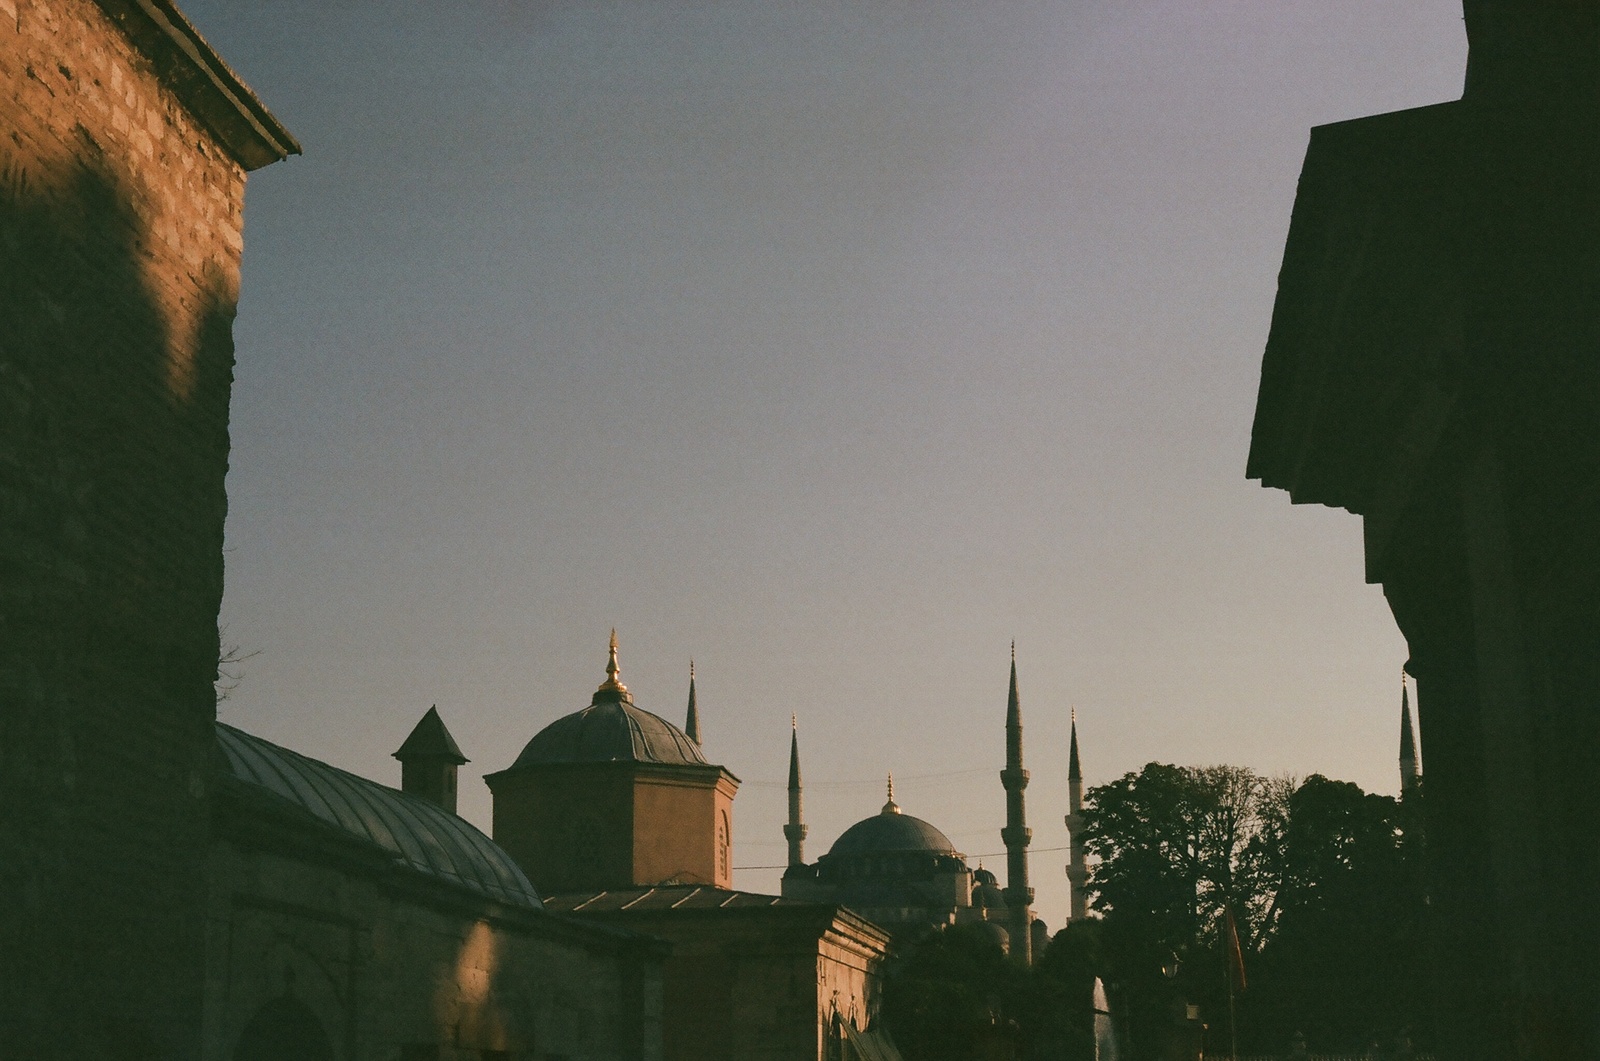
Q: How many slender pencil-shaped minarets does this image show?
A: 5